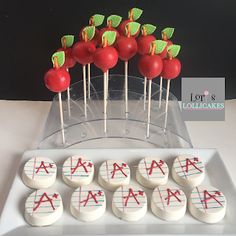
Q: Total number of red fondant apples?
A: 12